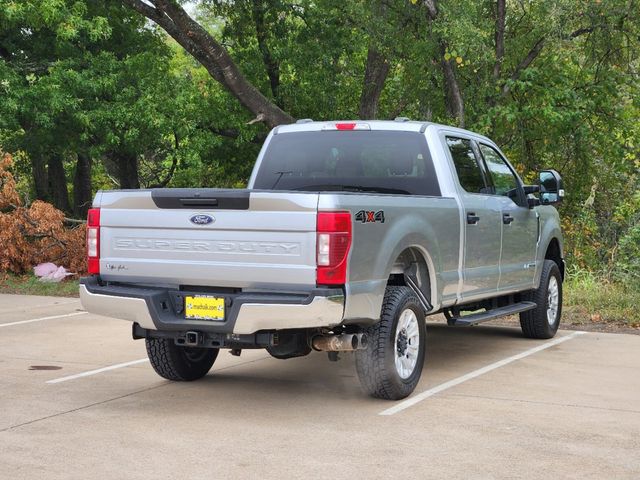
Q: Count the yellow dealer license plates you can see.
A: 1